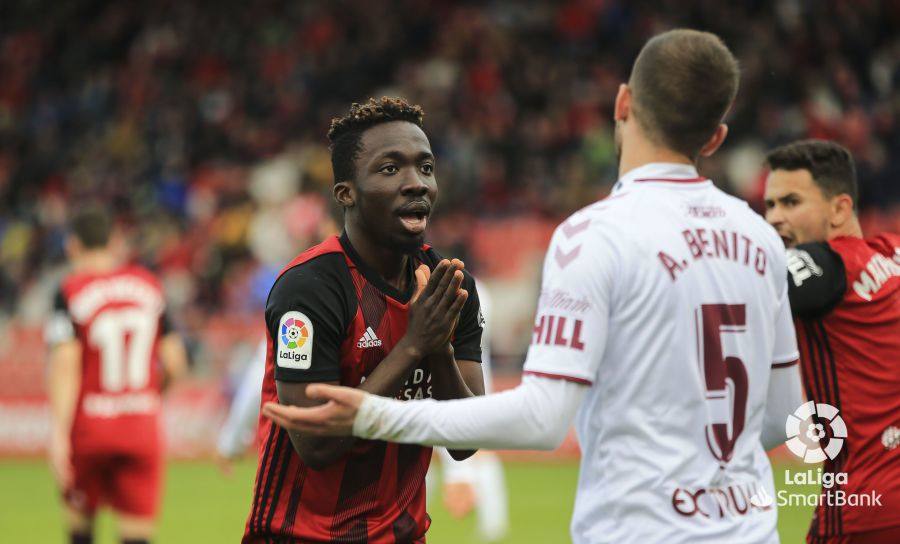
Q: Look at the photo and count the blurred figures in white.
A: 2